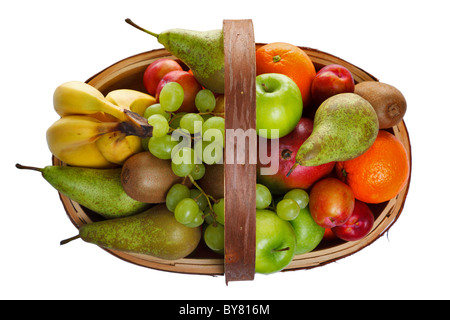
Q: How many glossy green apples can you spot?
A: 3